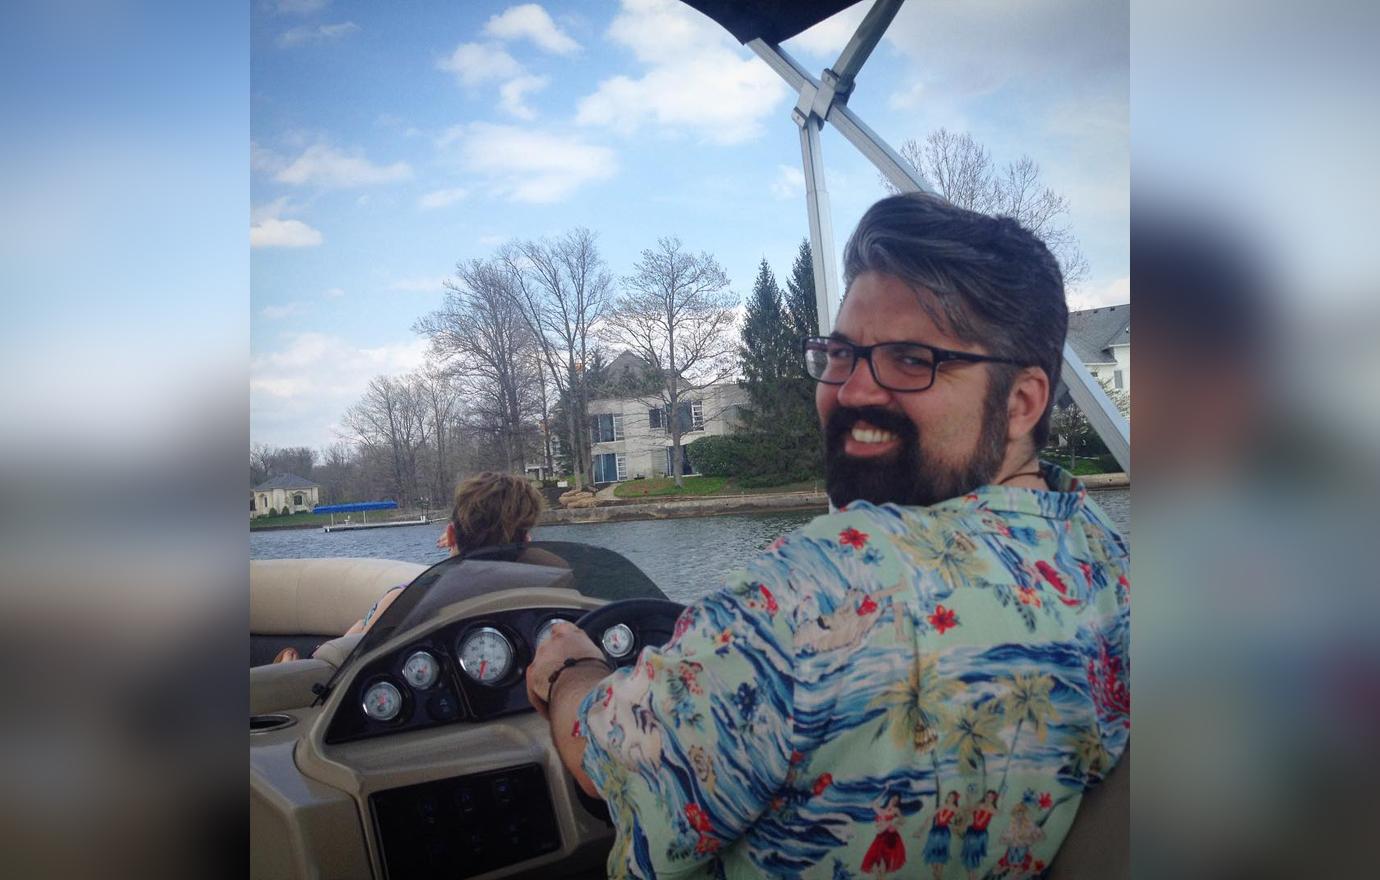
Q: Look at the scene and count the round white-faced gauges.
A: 5